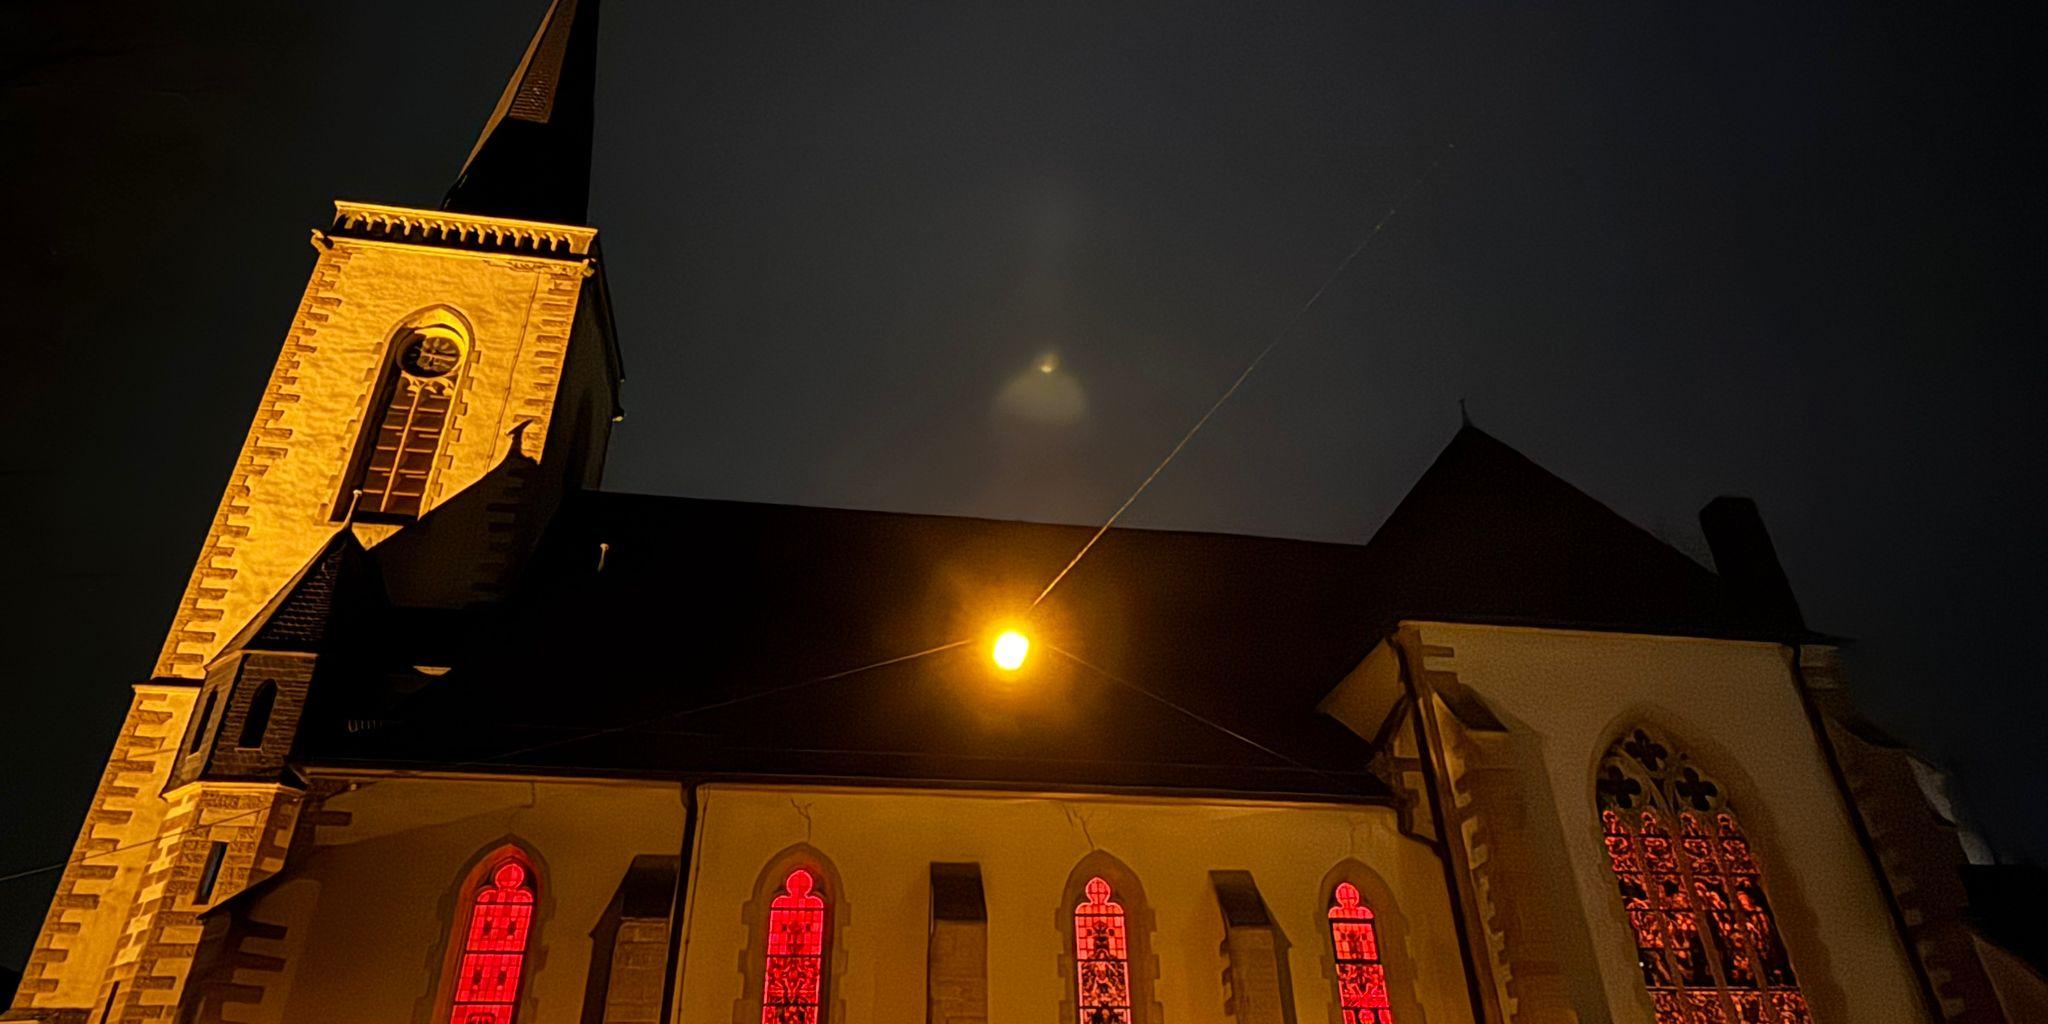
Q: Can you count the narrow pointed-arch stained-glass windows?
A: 4